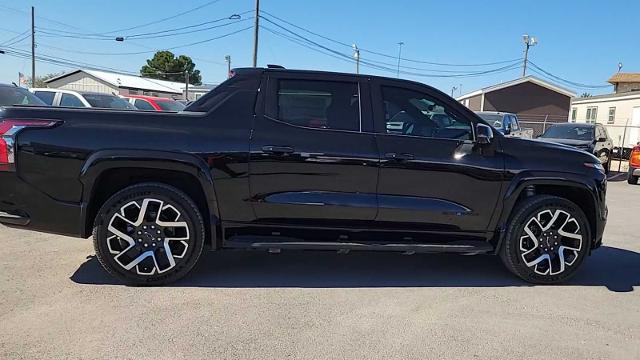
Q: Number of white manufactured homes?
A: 1